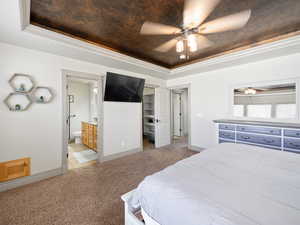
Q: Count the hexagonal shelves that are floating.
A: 3